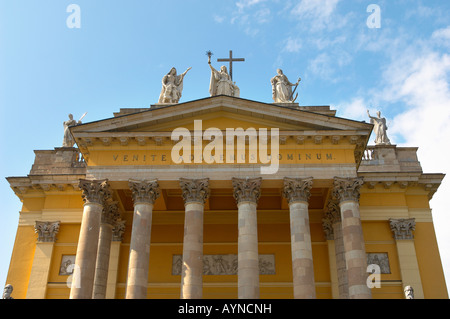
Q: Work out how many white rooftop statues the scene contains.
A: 5